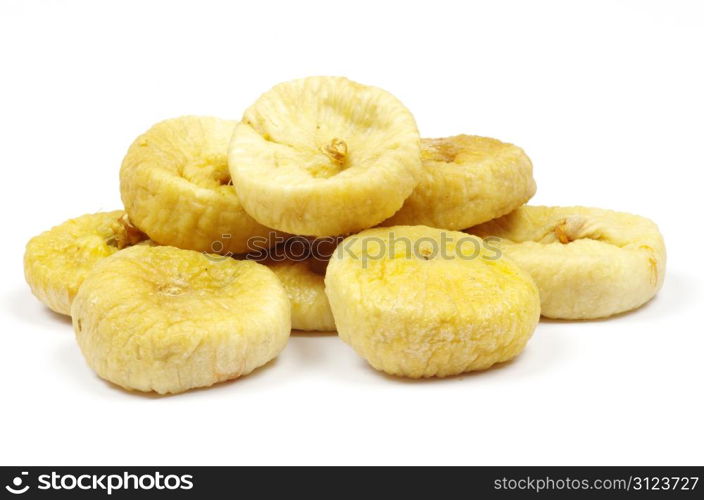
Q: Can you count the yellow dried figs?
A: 8